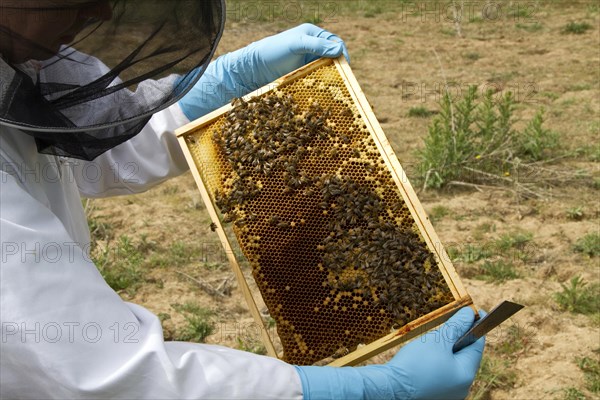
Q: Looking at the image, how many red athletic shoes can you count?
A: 0